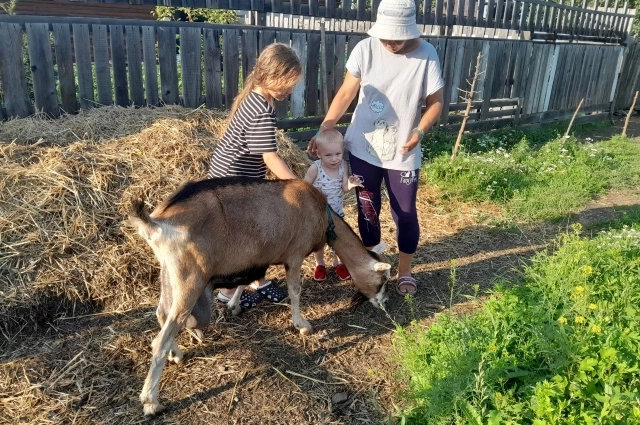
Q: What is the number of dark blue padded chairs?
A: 0